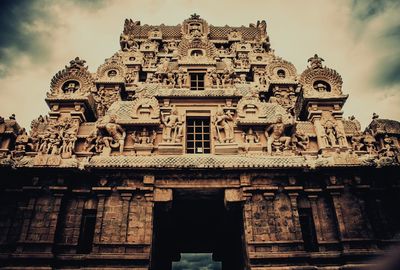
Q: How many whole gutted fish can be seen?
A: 0